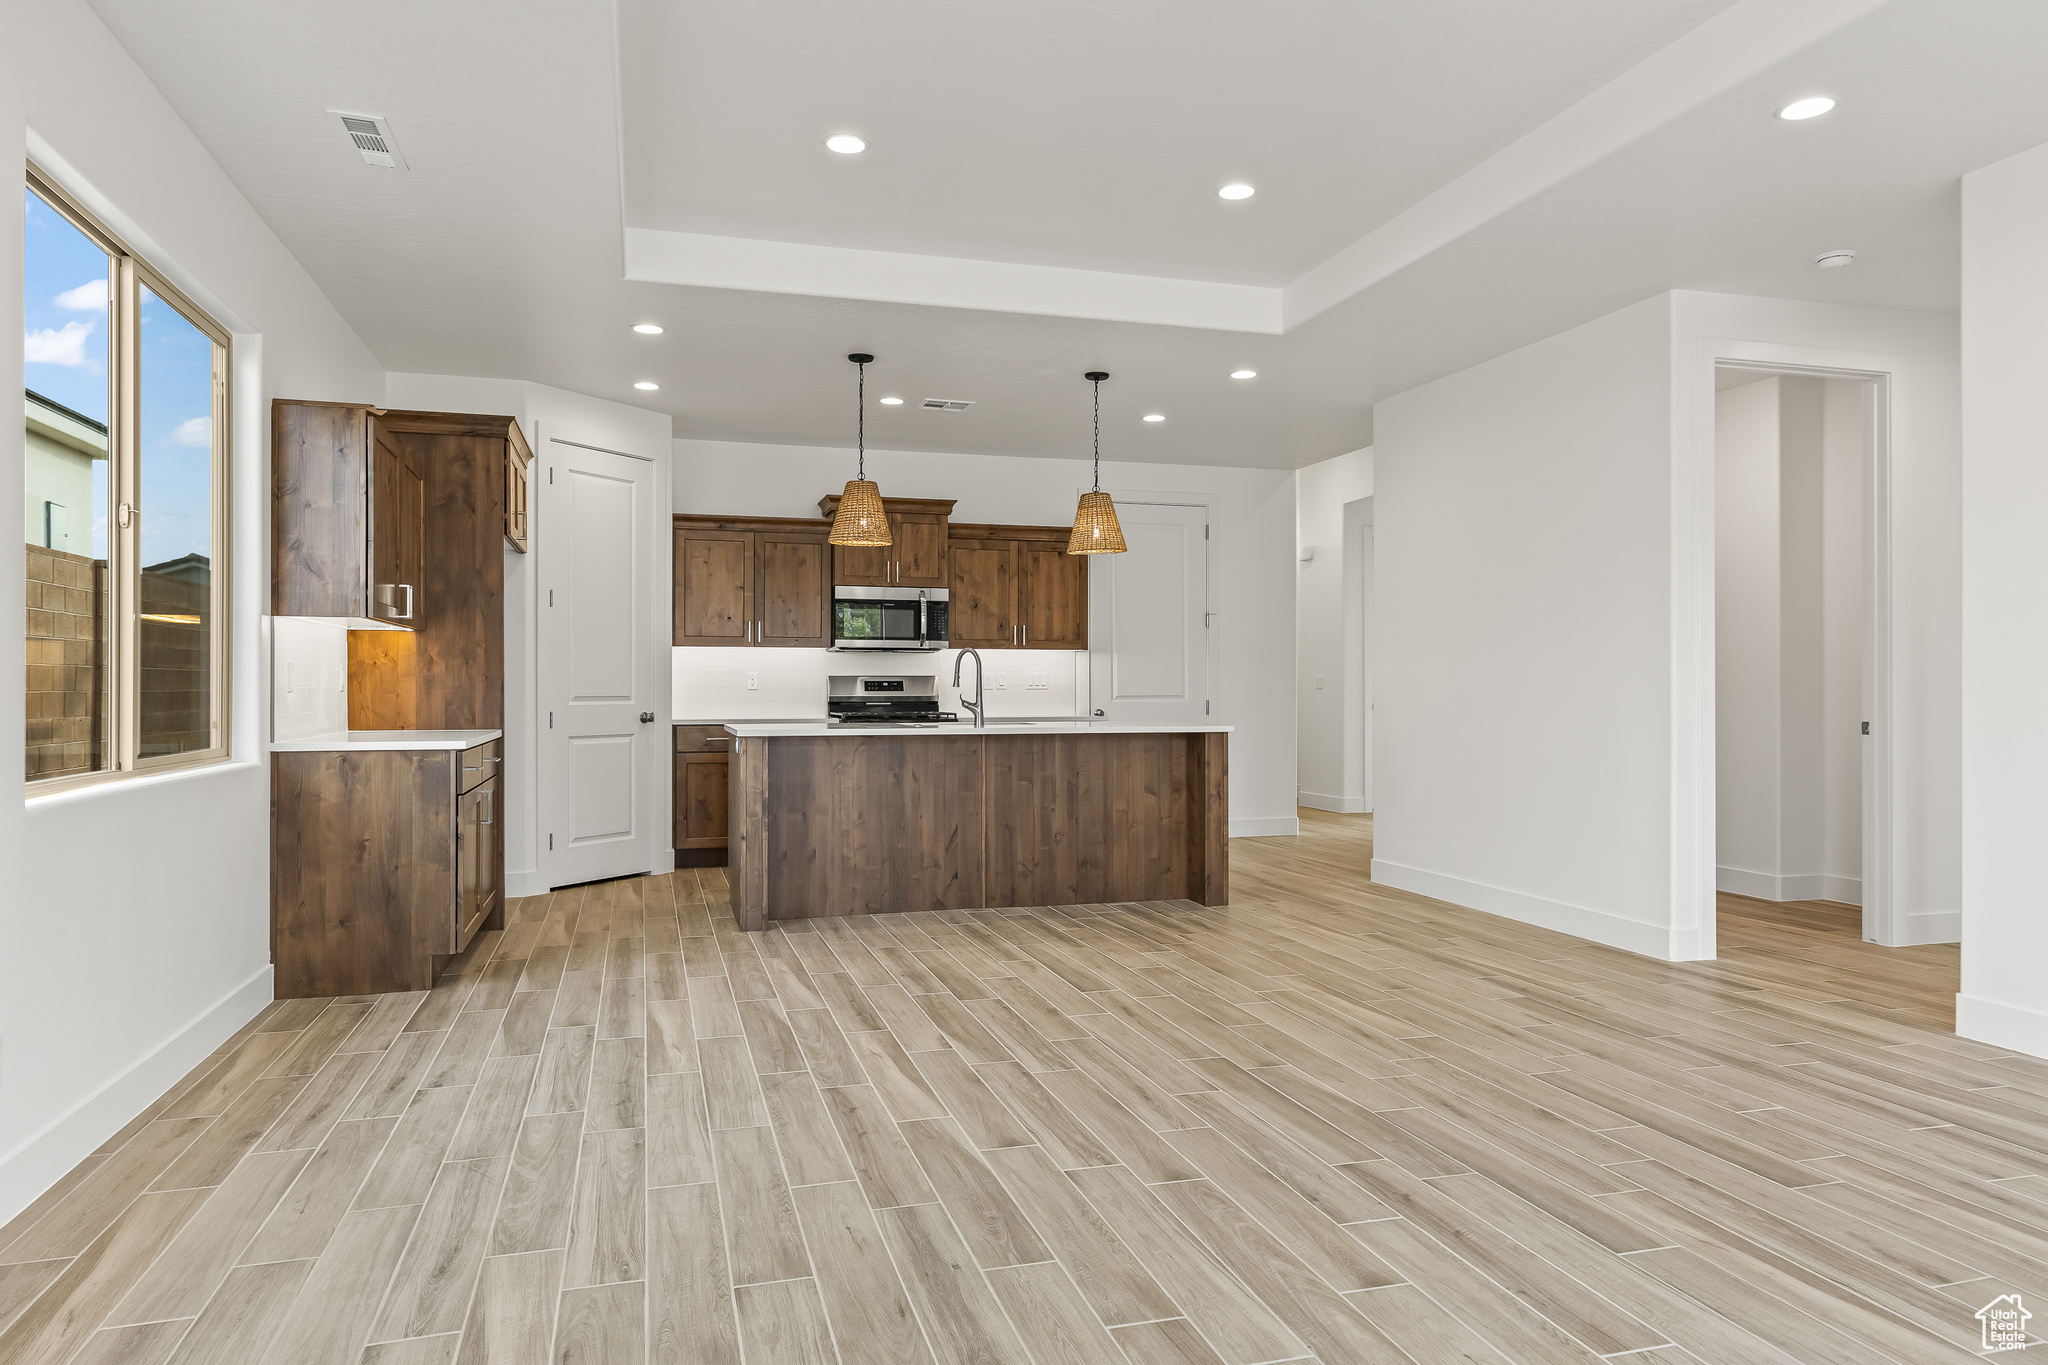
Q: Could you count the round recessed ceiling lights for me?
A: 8